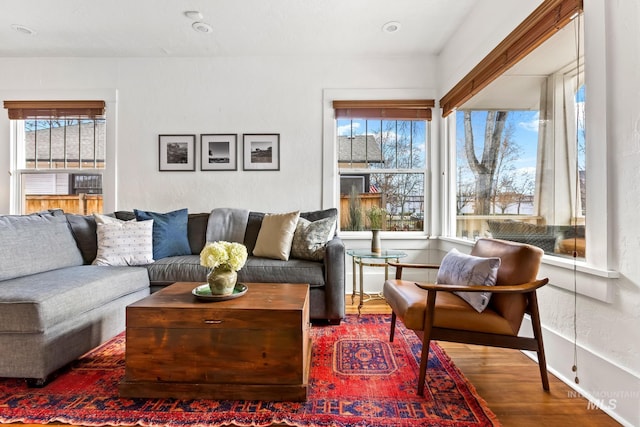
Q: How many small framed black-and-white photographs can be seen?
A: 3